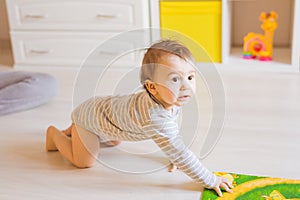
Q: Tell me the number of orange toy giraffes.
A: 1